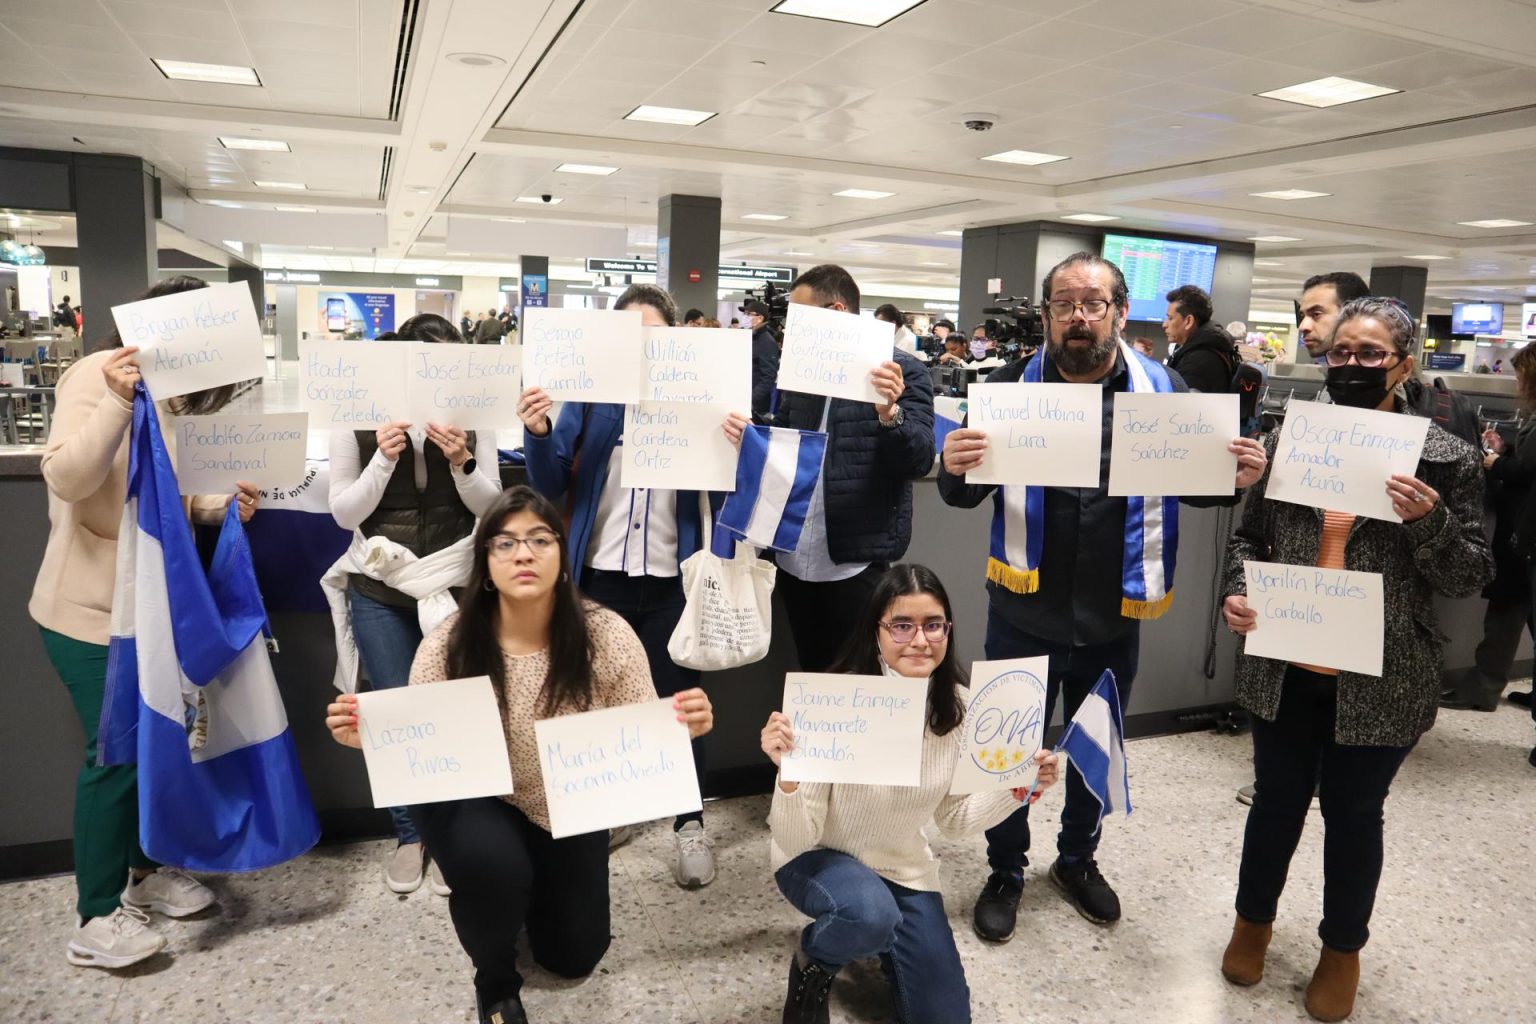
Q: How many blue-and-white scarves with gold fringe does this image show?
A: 1